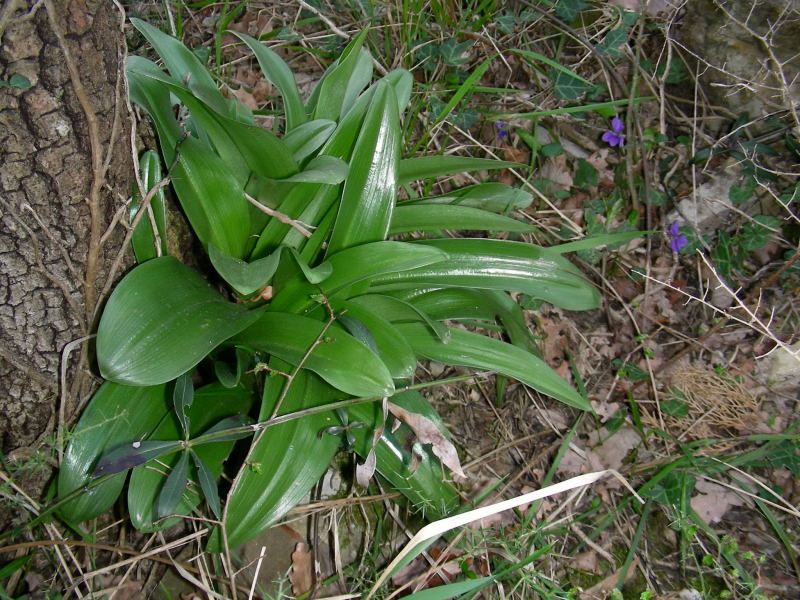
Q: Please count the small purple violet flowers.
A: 3